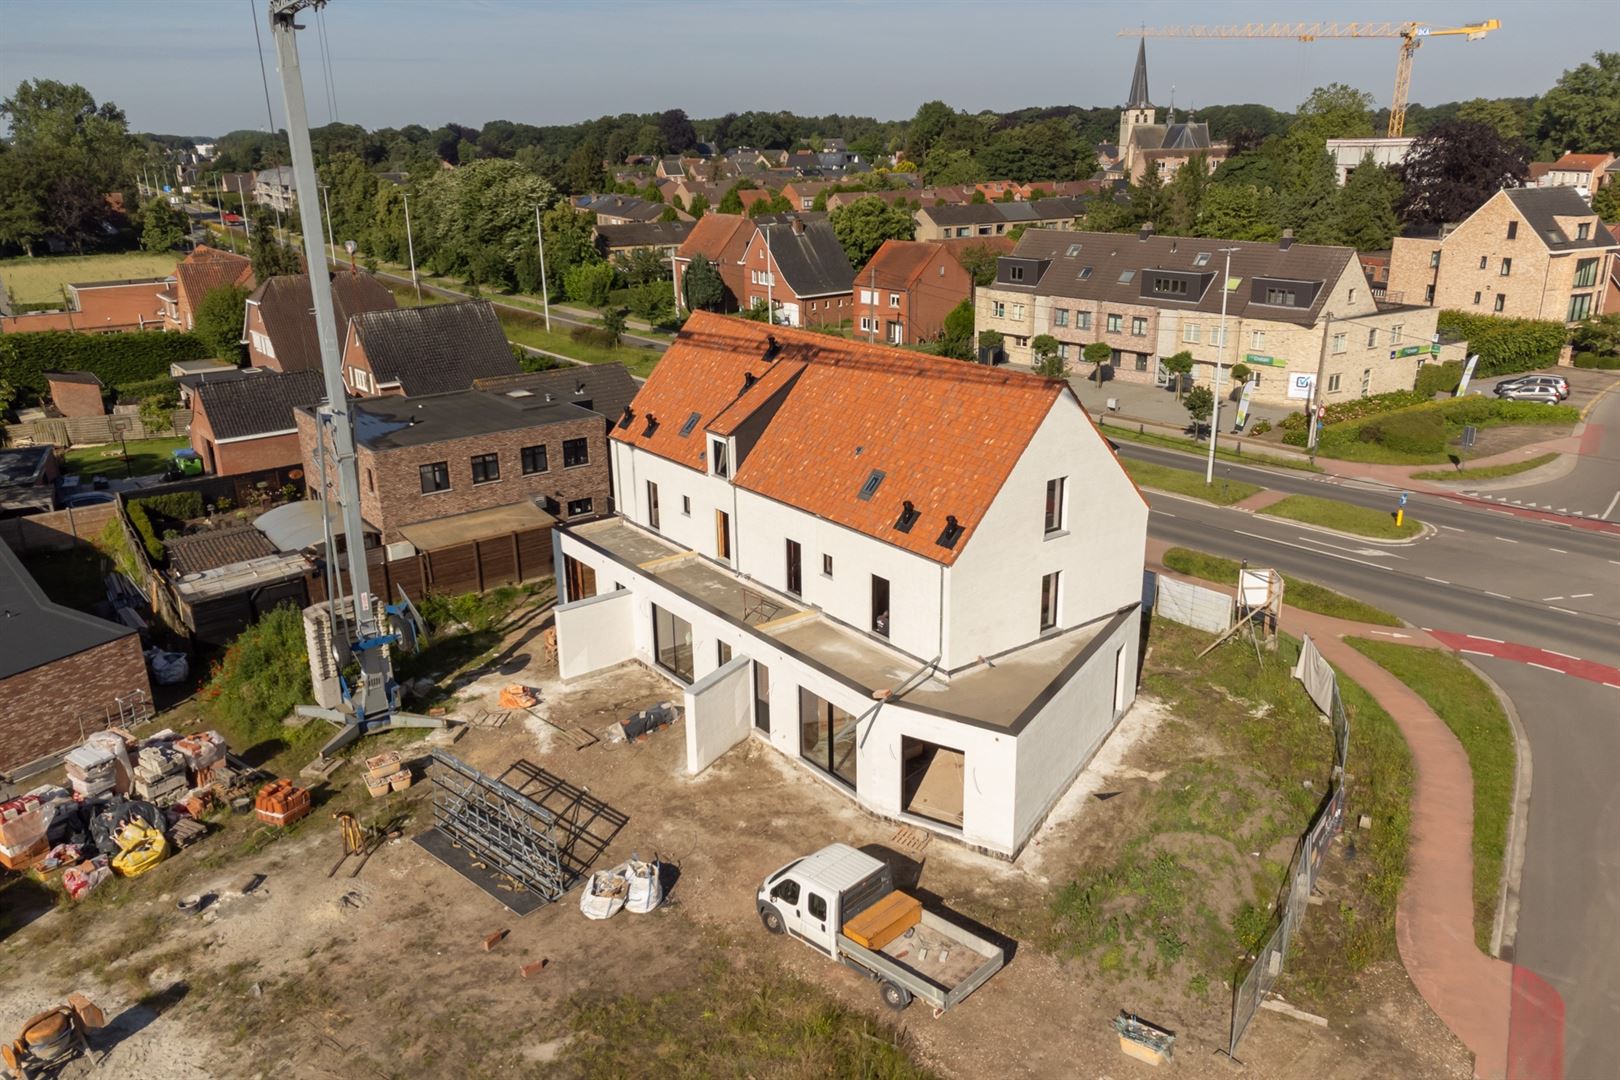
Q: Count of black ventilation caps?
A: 6